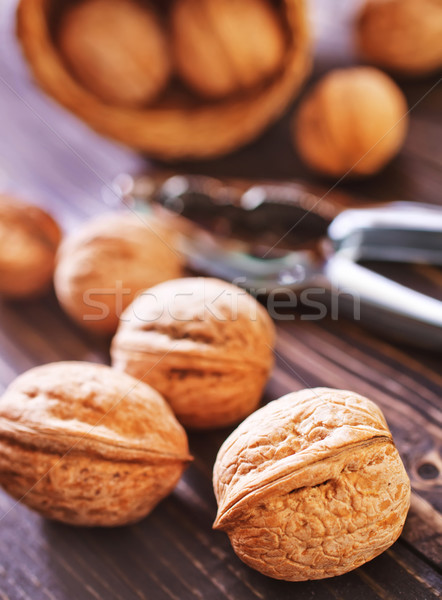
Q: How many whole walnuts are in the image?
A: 9